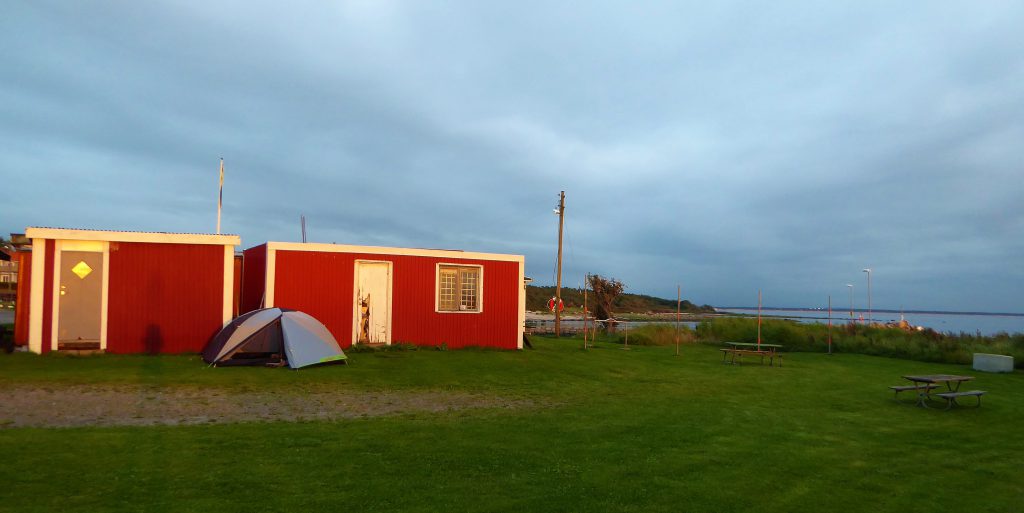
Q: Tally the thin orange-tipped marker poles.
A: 4